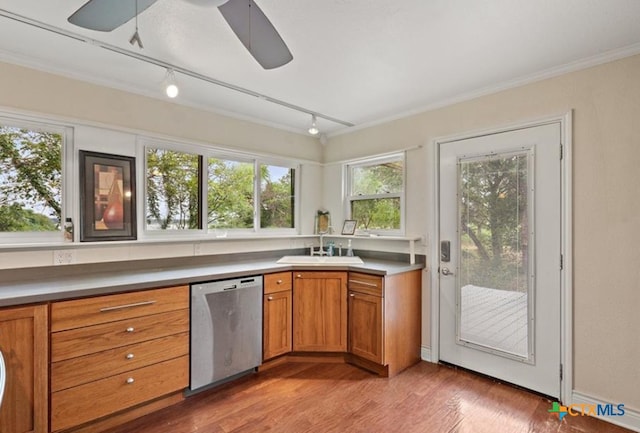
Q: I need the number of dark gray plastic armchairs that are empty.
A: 0